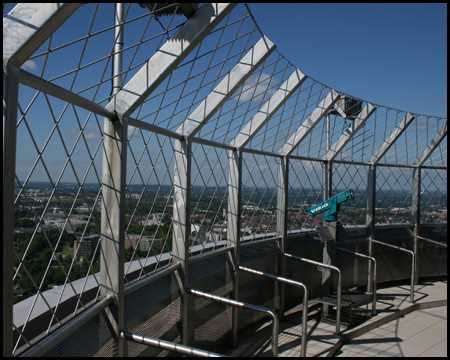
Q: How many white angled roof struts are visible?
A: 8